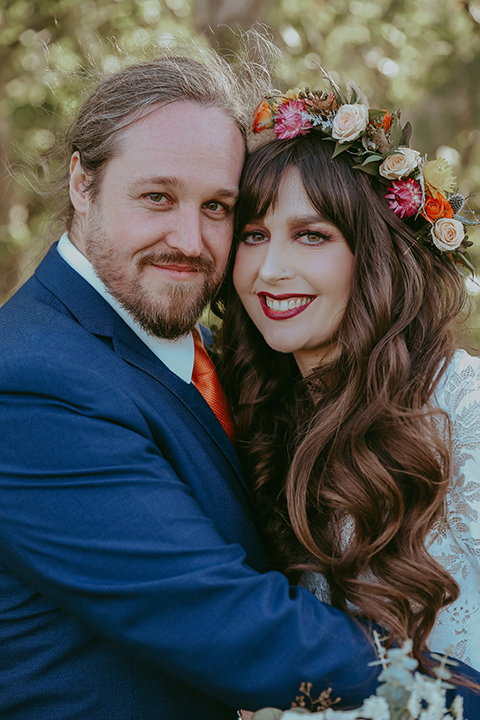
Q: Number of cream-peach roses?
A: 3